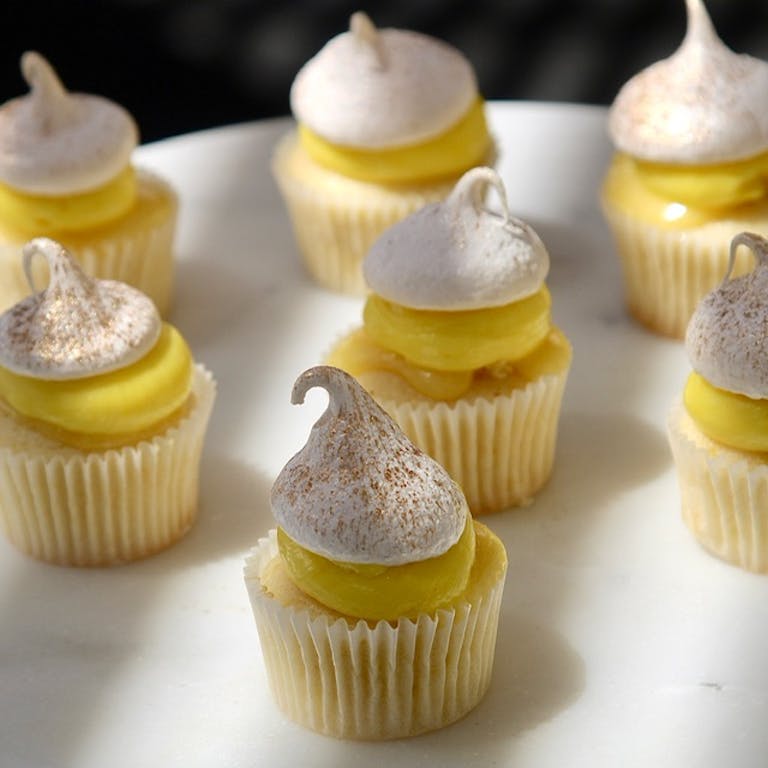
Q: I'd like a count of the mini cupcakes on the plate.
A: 7